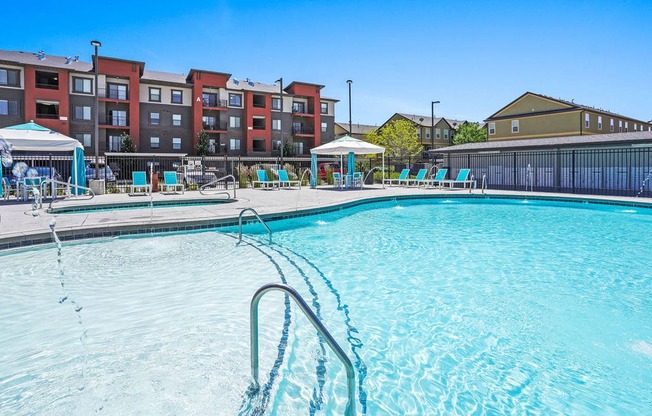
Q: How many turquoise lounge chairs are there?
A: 8